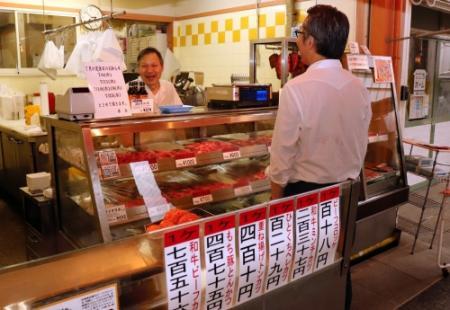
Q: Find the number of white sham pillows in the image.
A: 0